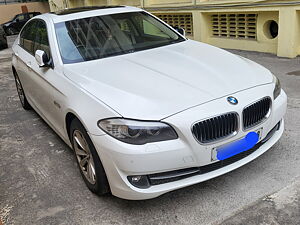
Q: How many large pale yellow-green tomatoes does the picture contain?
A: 0